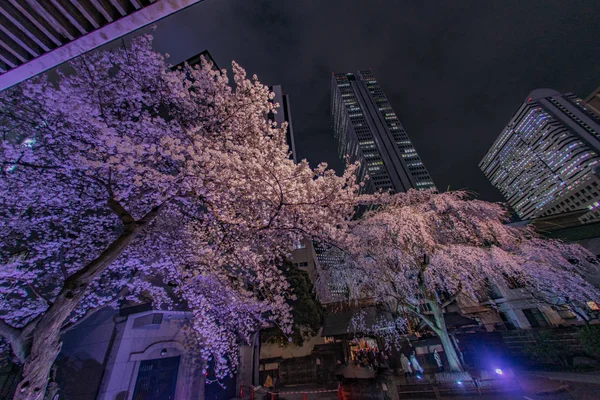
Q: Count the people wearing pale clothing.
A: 3